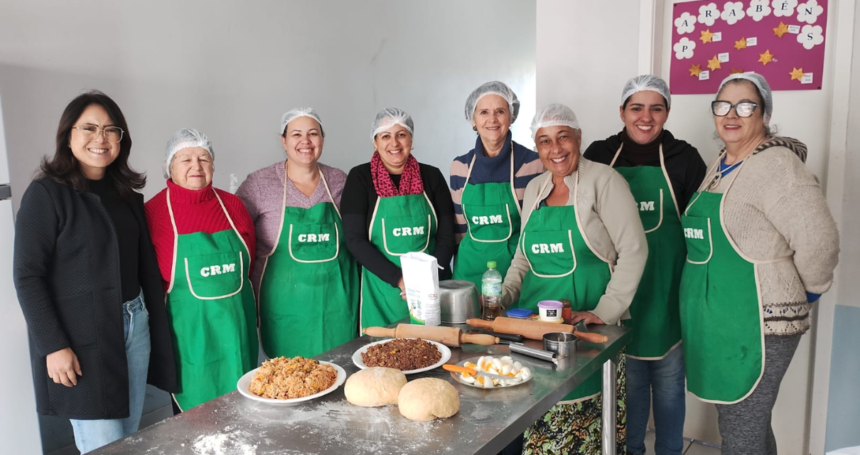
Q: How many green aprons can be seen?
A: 7